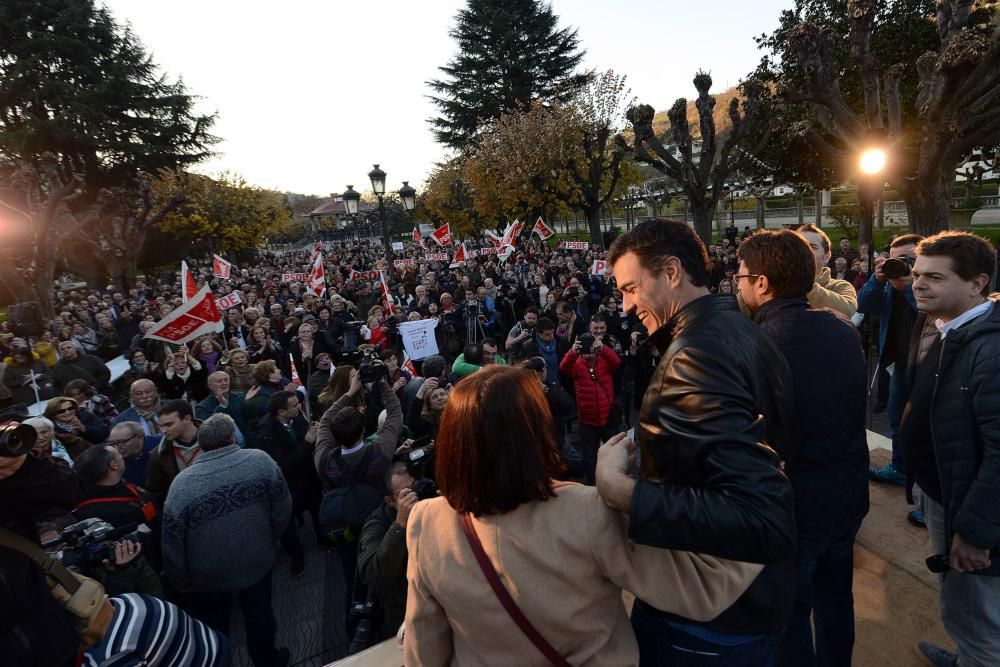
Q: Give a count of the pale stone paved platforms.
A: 1